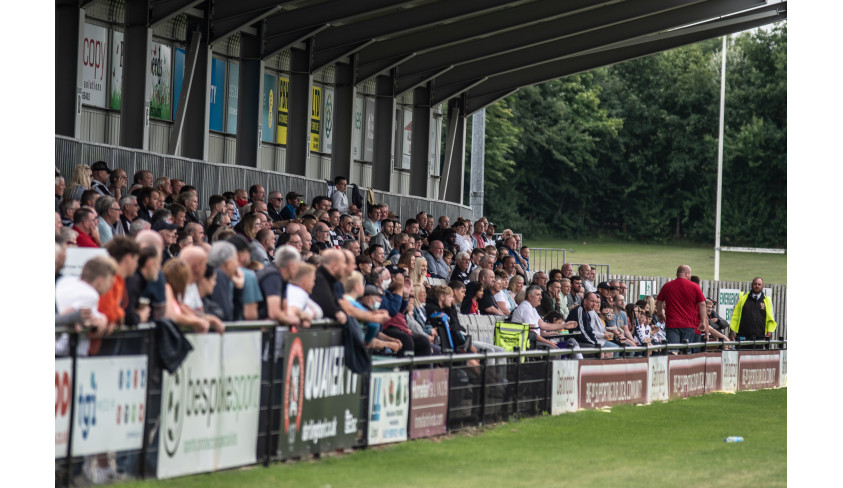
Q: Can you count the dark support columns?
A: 9